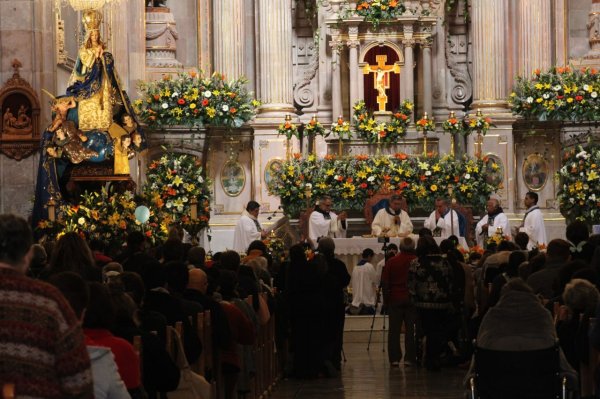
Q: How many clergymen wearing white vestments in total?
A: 6